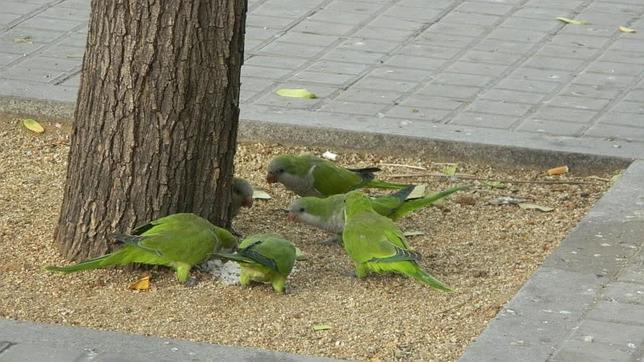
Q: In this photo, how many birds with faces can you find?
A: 3